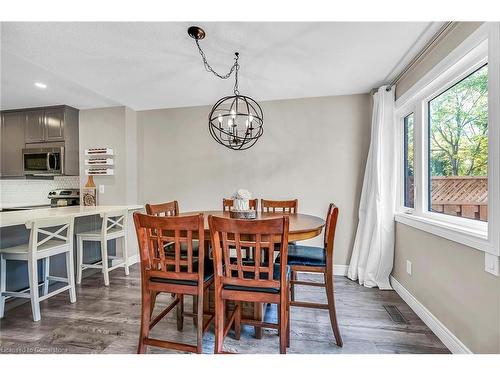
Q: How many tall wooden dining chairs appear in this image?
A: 6